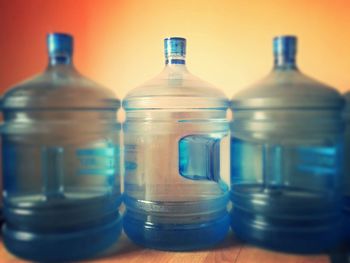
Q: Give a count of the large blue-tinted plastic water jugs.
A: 3